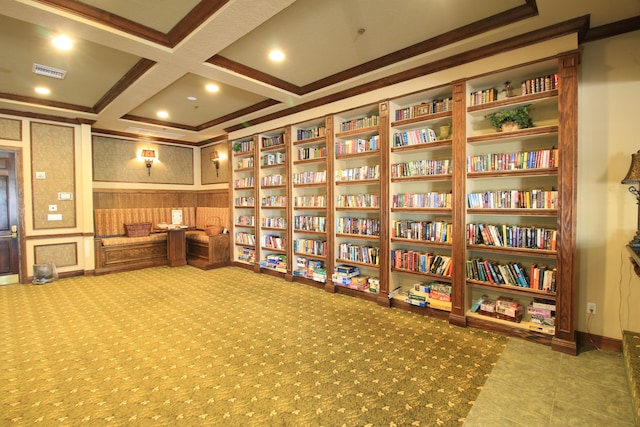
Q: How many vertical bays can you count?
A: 6